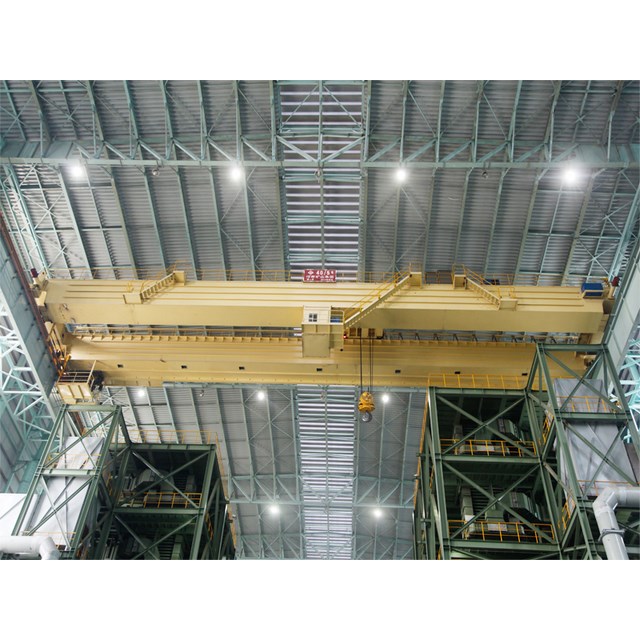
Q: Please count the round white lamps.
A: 9